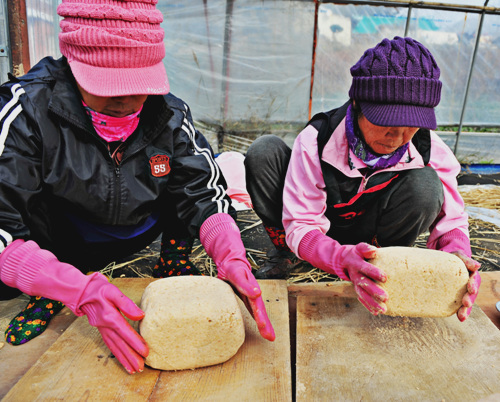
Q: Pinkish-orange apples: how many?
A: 0